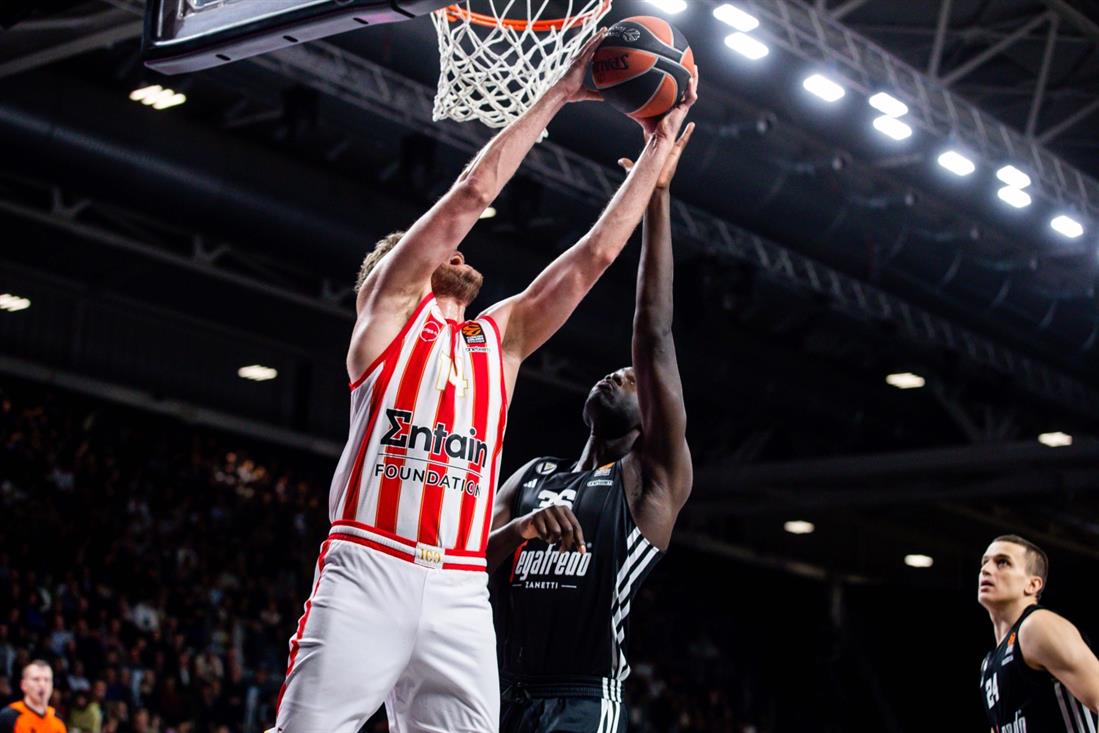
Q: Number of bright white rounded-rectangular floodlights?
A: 10